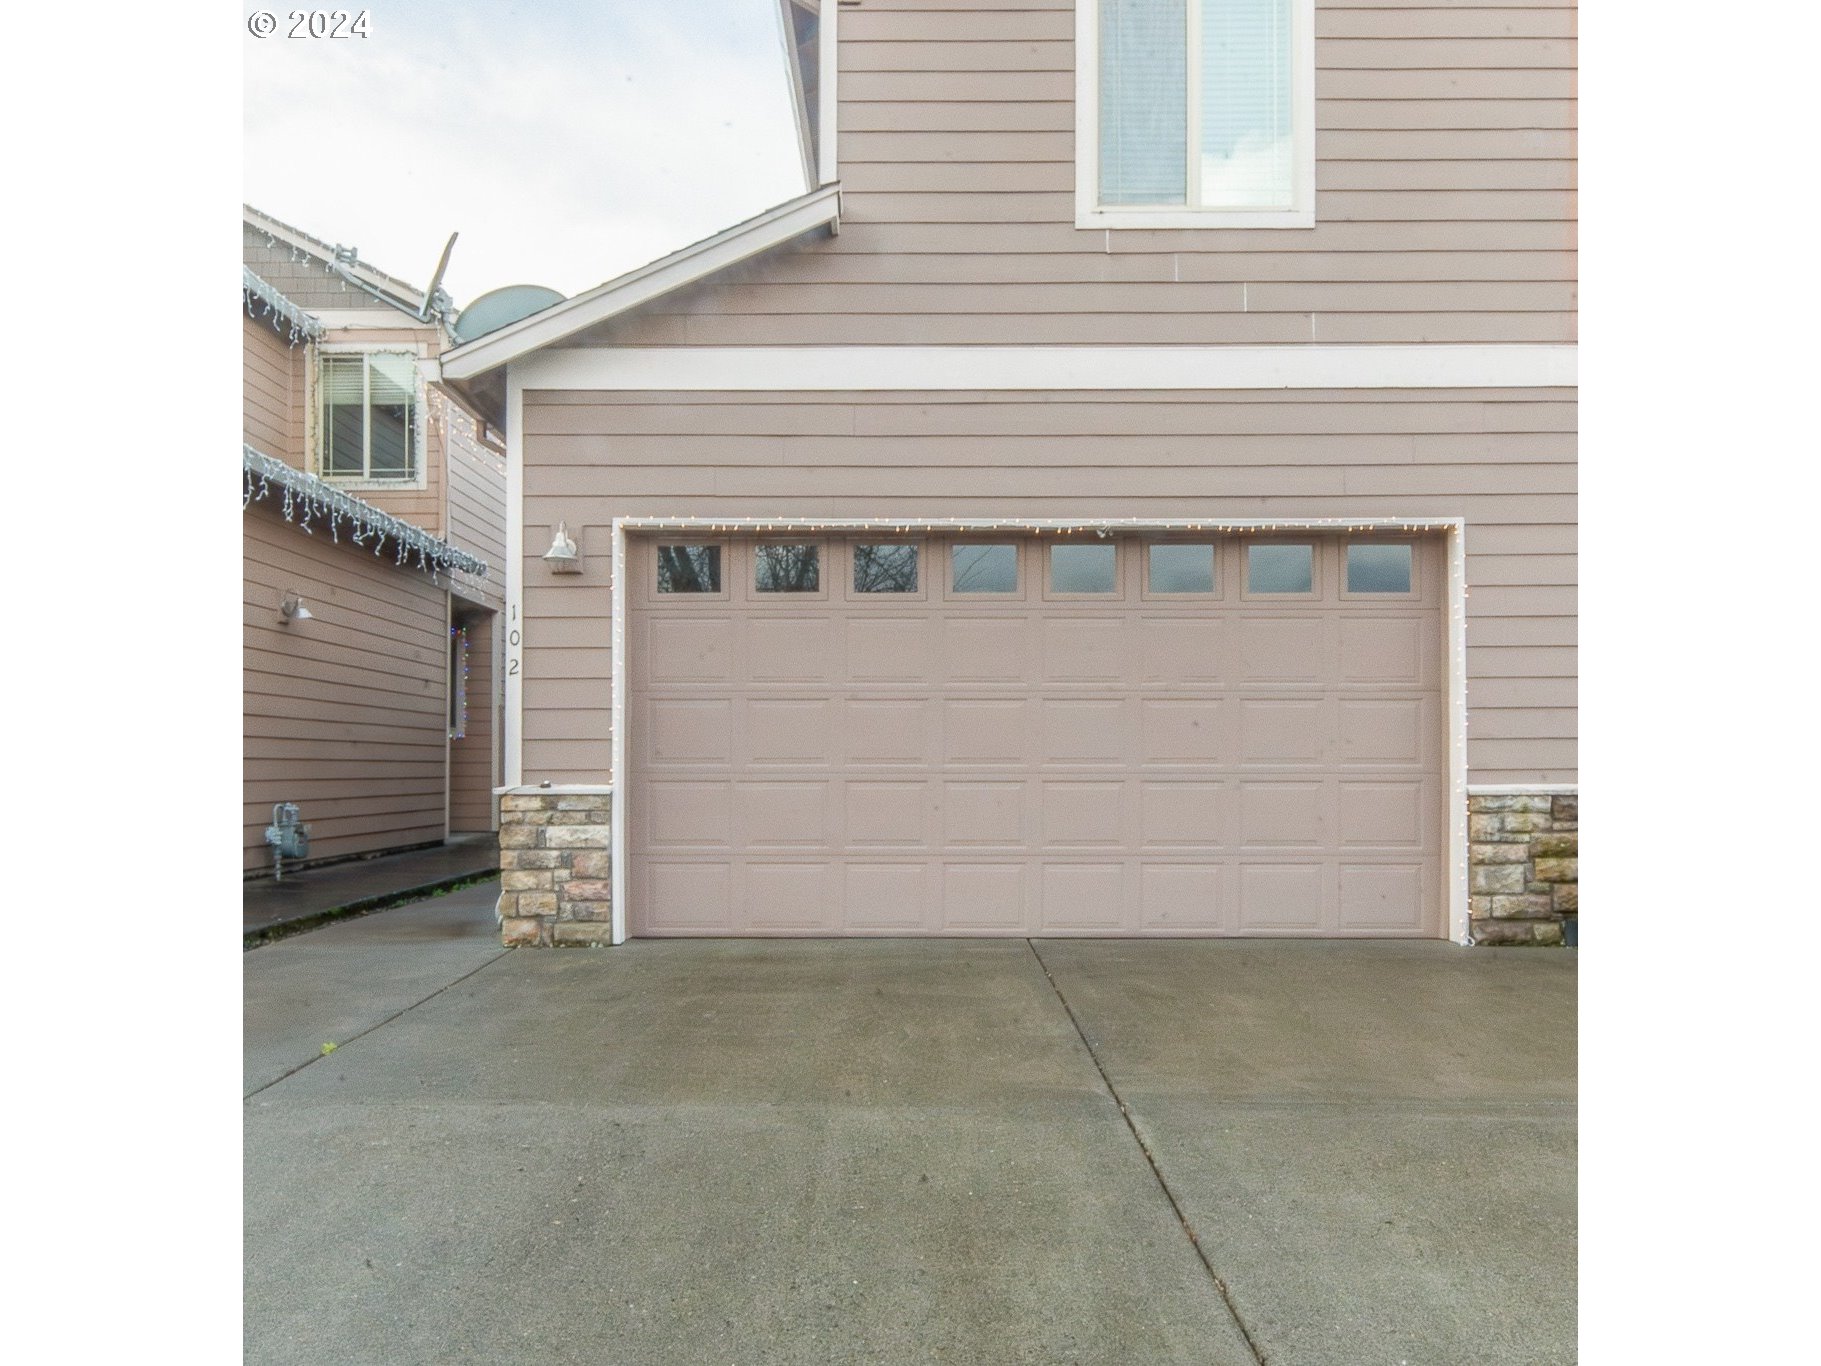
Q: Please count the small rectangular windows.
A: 8